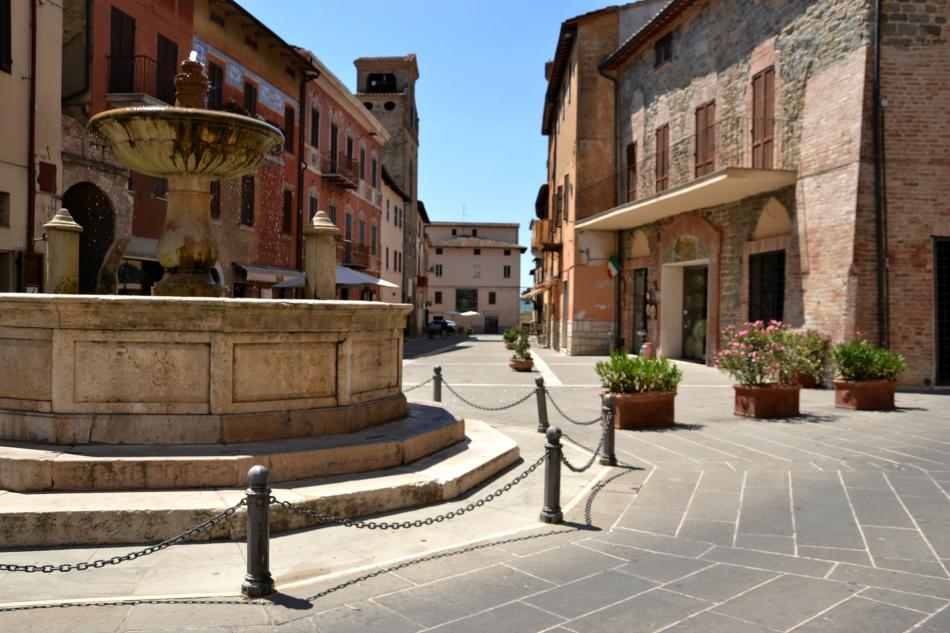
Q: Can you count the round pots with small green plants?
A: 2